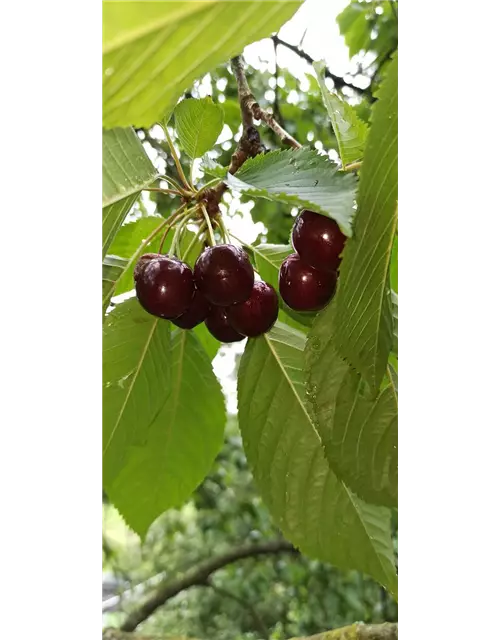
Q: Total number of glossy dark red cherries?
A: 7